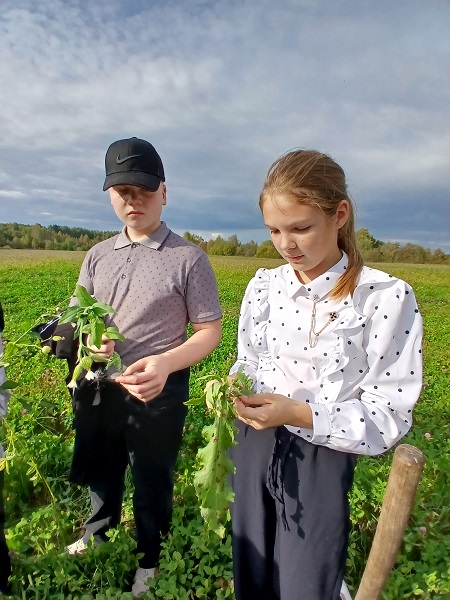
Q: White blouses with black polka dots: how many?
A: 1